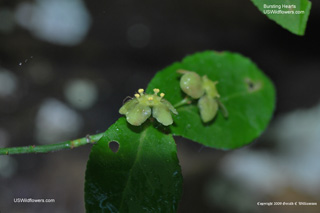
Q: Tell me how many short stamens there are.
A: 5